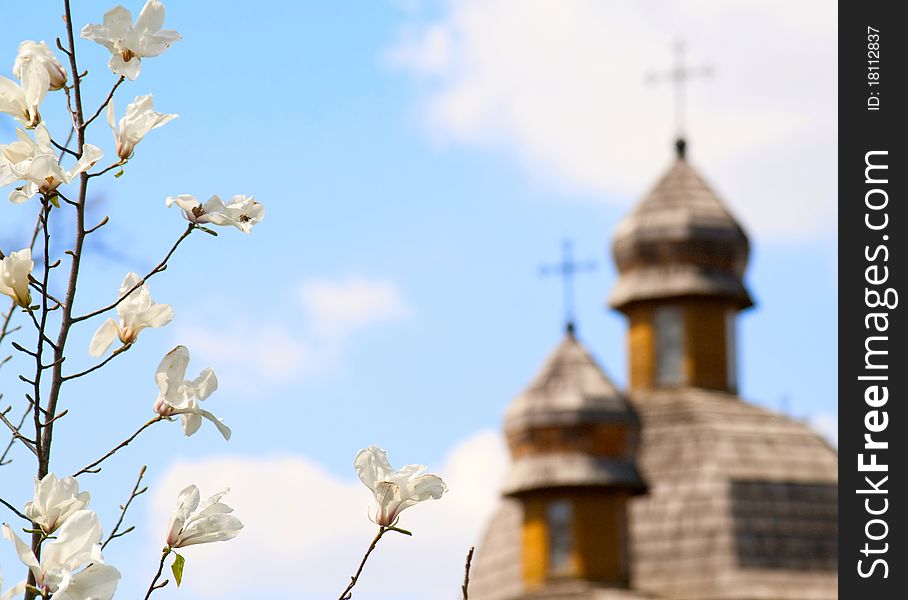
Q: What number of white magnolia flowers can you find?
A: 13